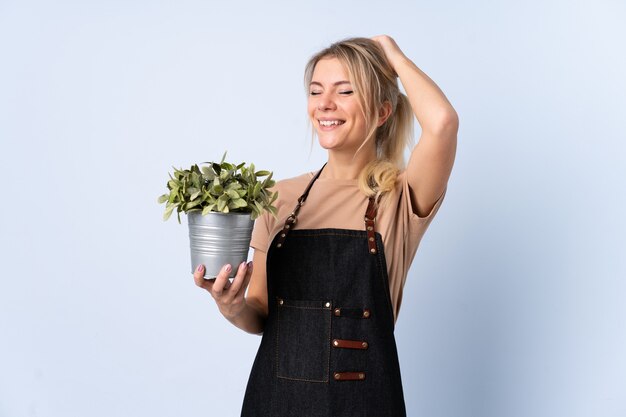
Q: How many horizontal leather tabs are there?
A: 3